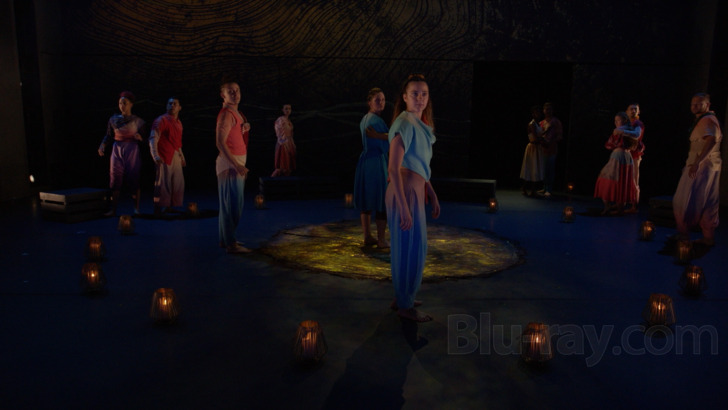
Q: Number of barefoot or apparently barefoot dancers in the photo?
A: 11